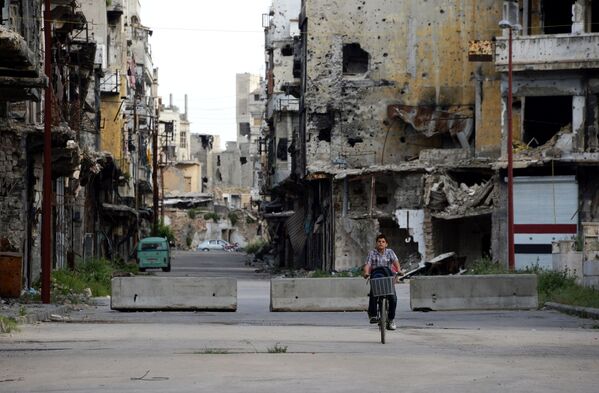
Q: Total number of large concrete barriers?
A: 3